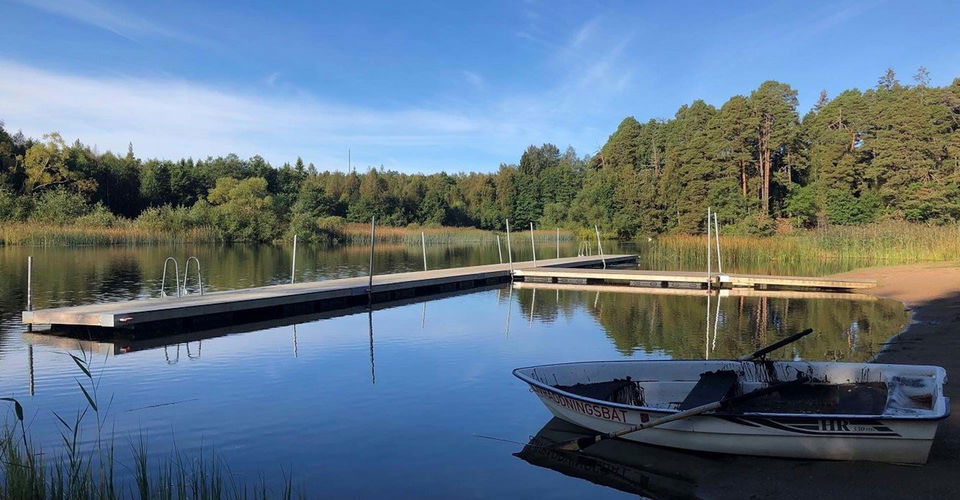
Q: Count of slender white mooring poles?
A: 11